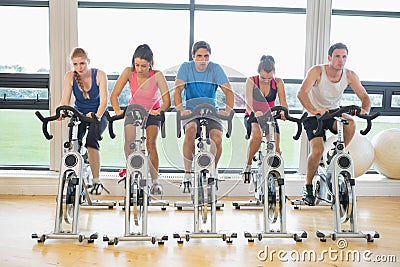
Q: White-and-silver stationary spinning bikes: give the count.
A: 5